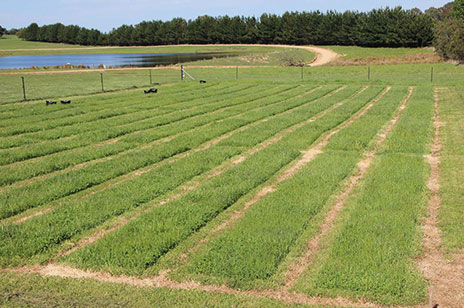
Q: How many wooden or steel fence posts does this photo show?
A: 8